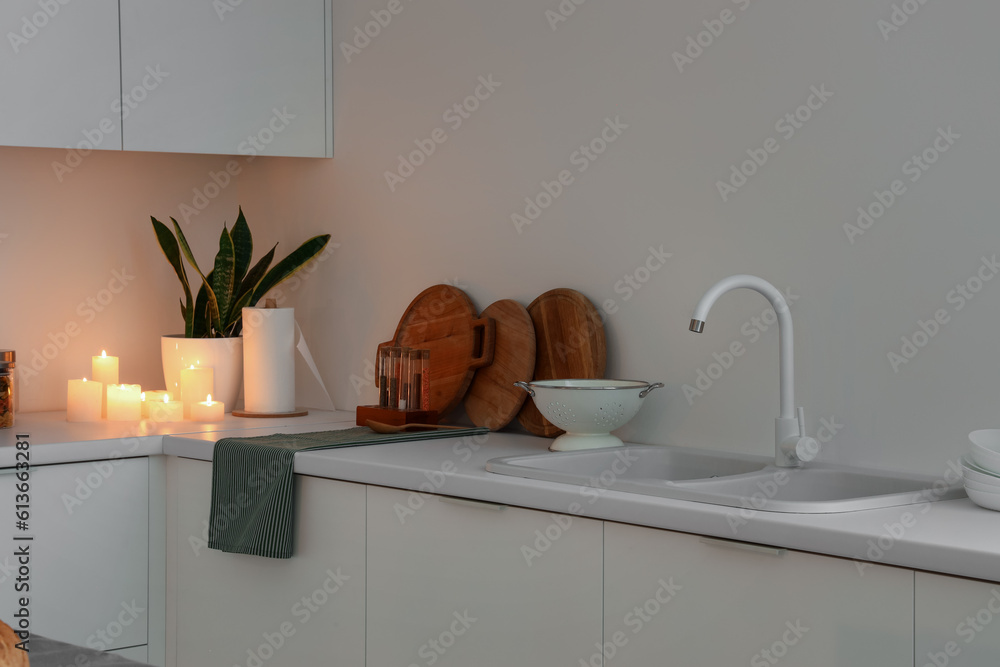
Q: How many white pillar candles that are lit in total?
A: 7